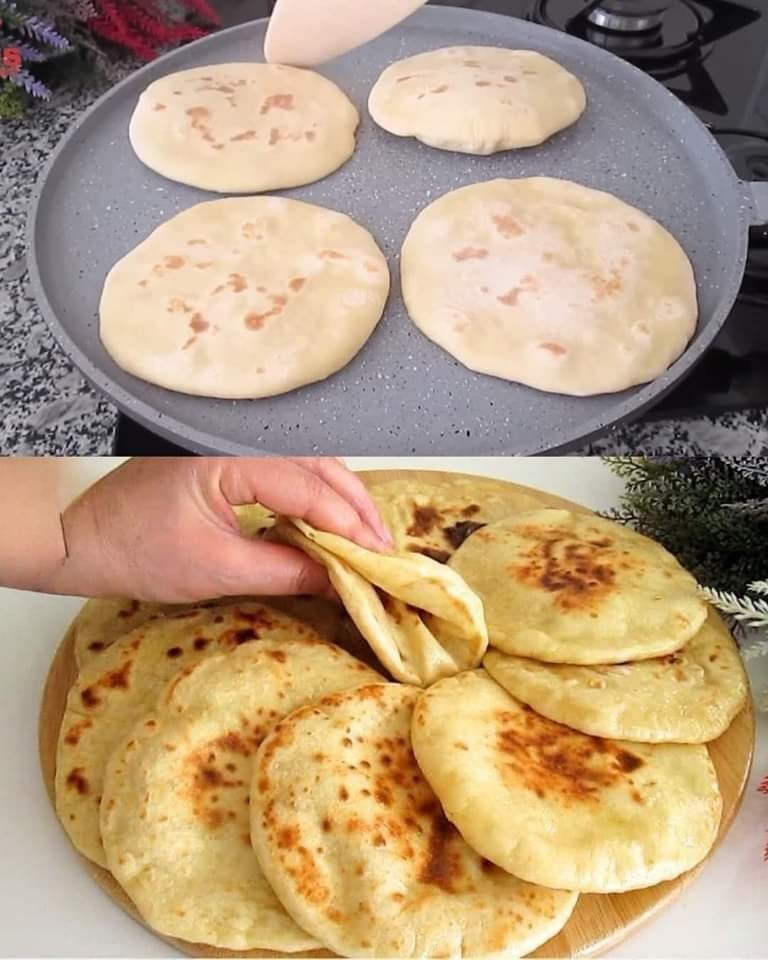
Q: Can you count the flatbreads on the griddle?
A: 4